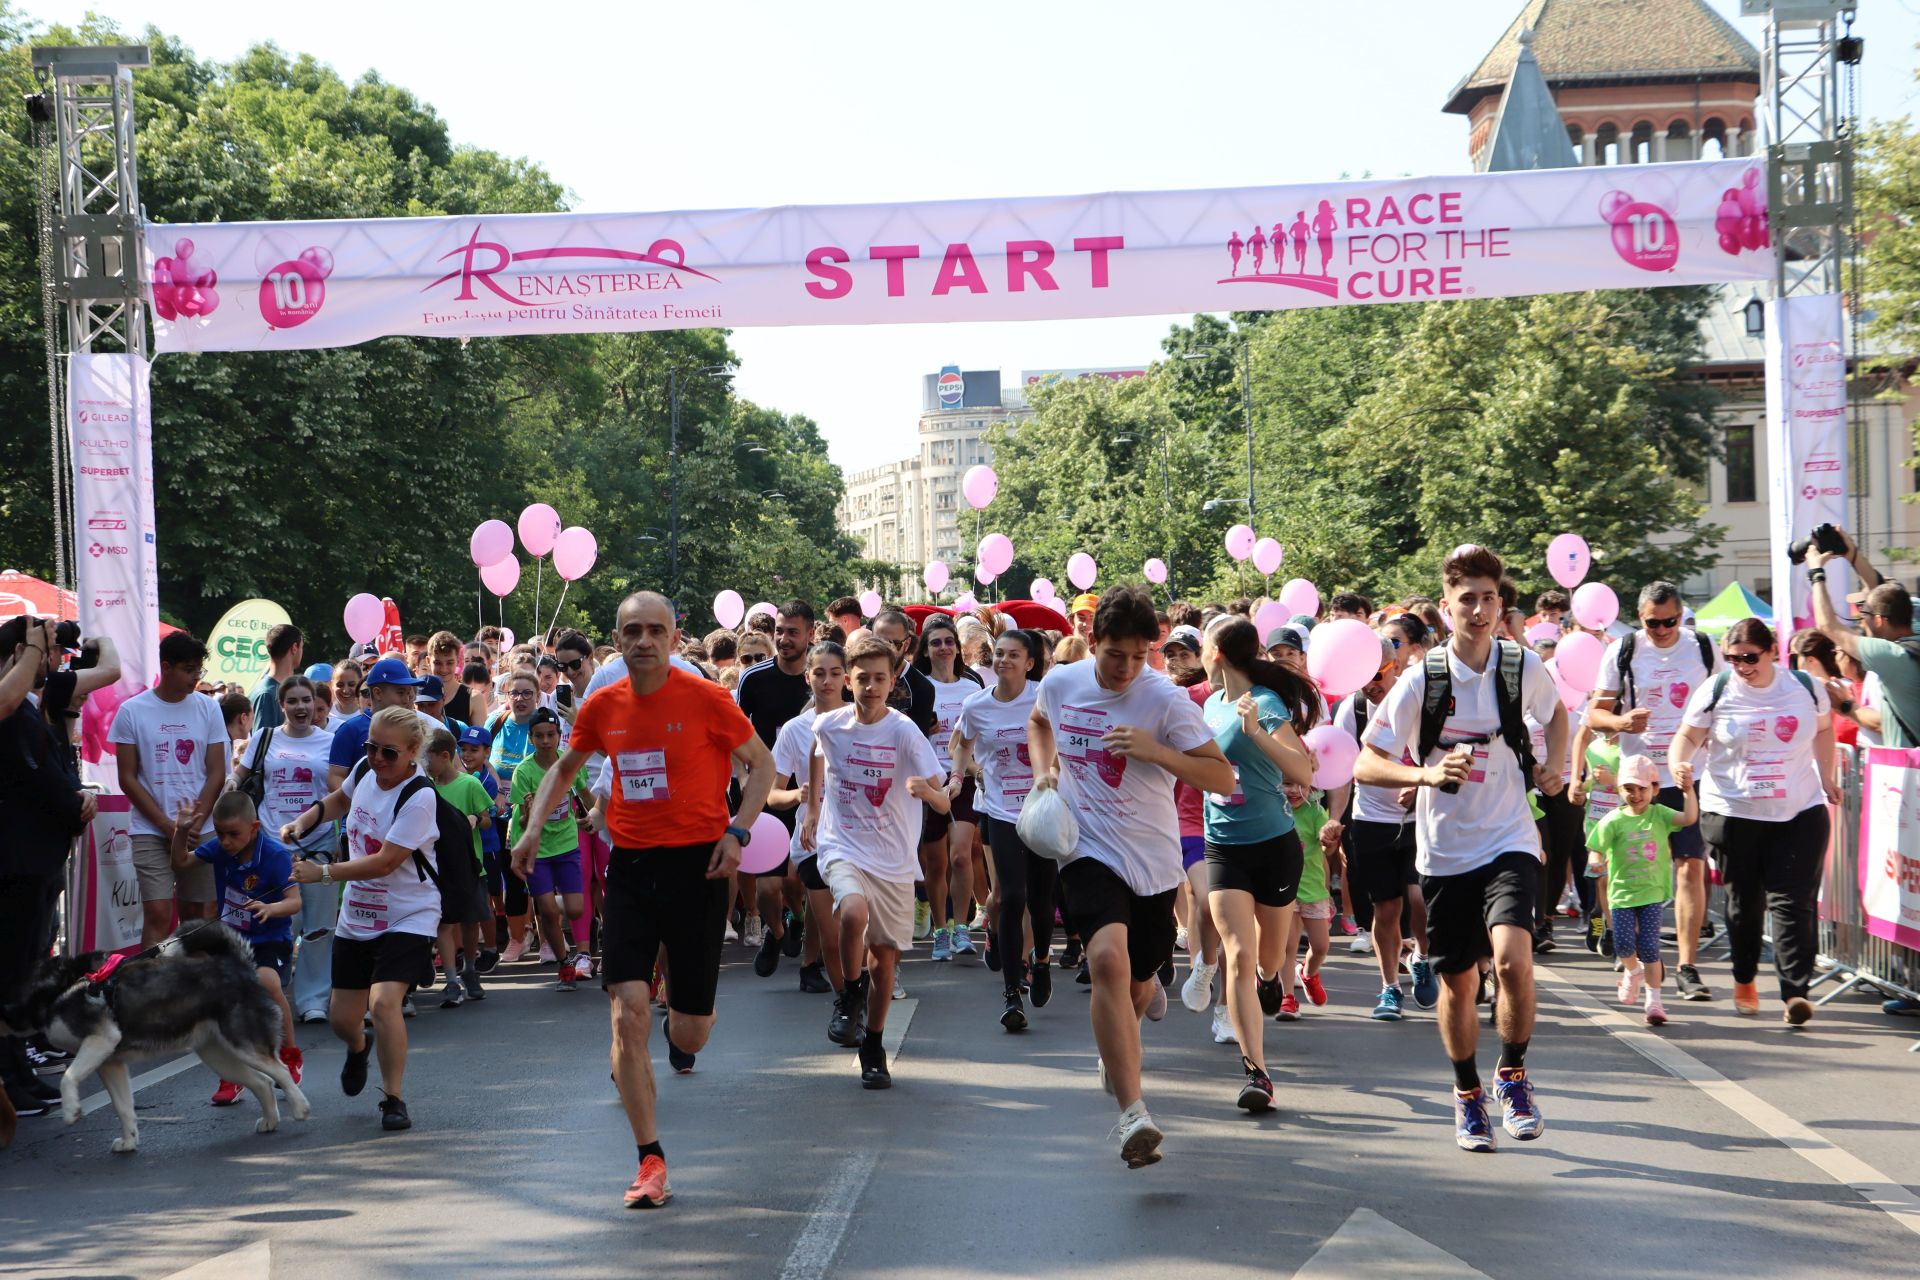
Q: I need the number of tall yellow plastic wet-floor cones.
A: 0